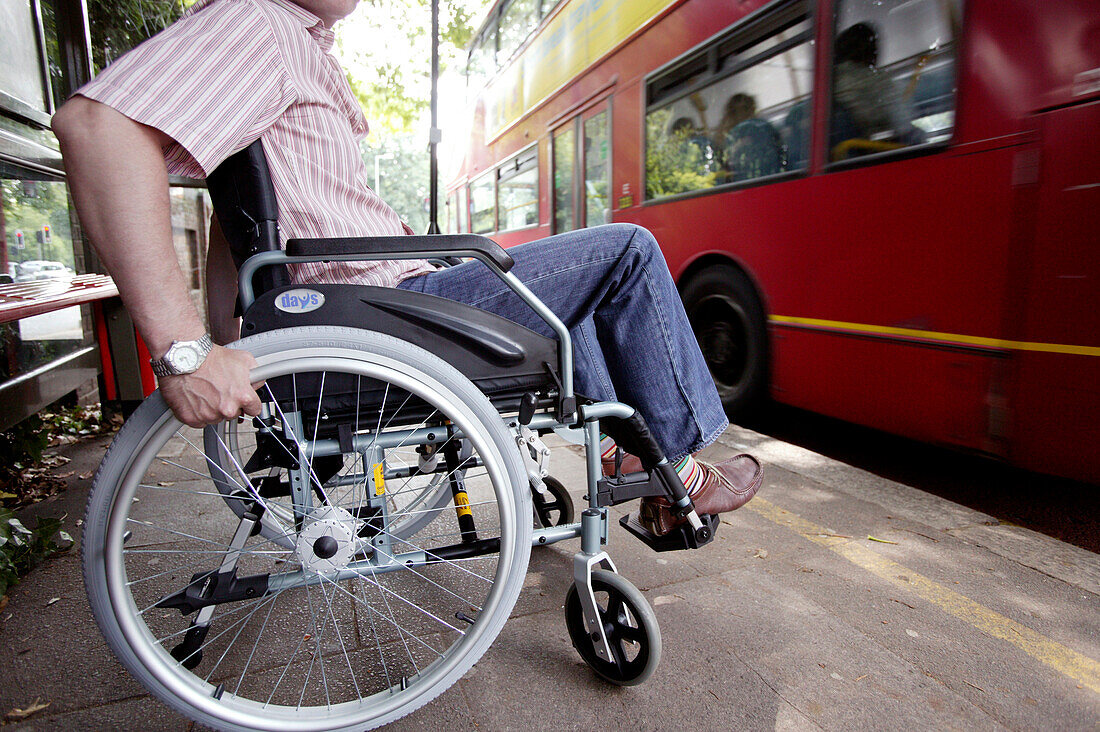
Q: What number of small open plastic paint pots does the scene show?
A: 0